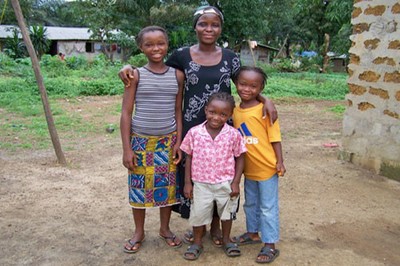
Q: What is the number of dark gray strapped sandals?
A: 4